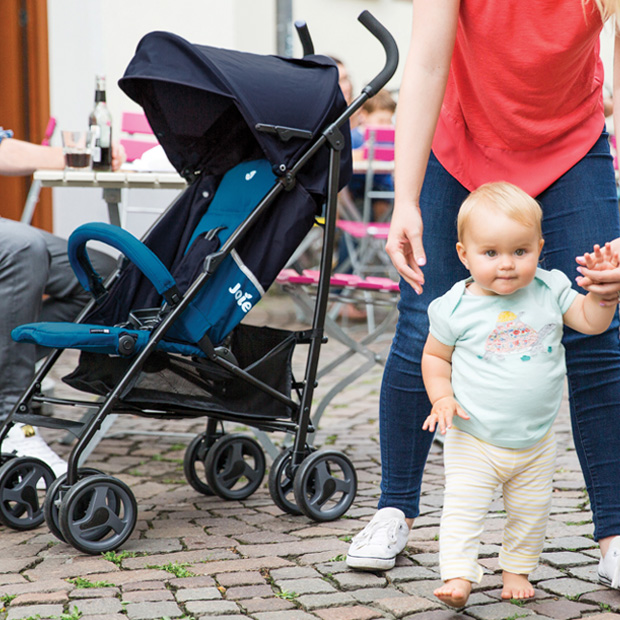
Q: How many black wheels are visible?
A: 8